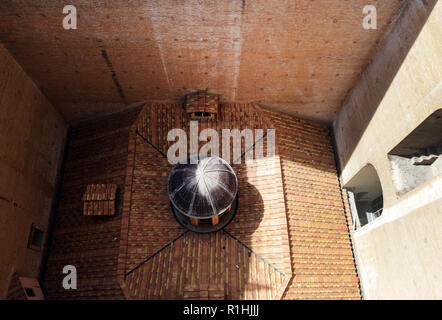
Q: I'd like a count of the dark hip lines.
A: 4